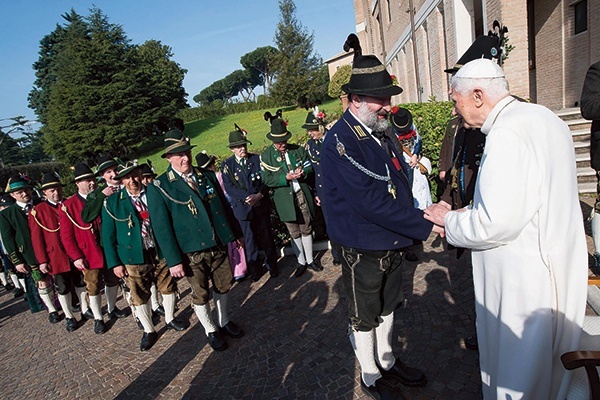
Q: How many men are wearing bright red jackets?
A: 2